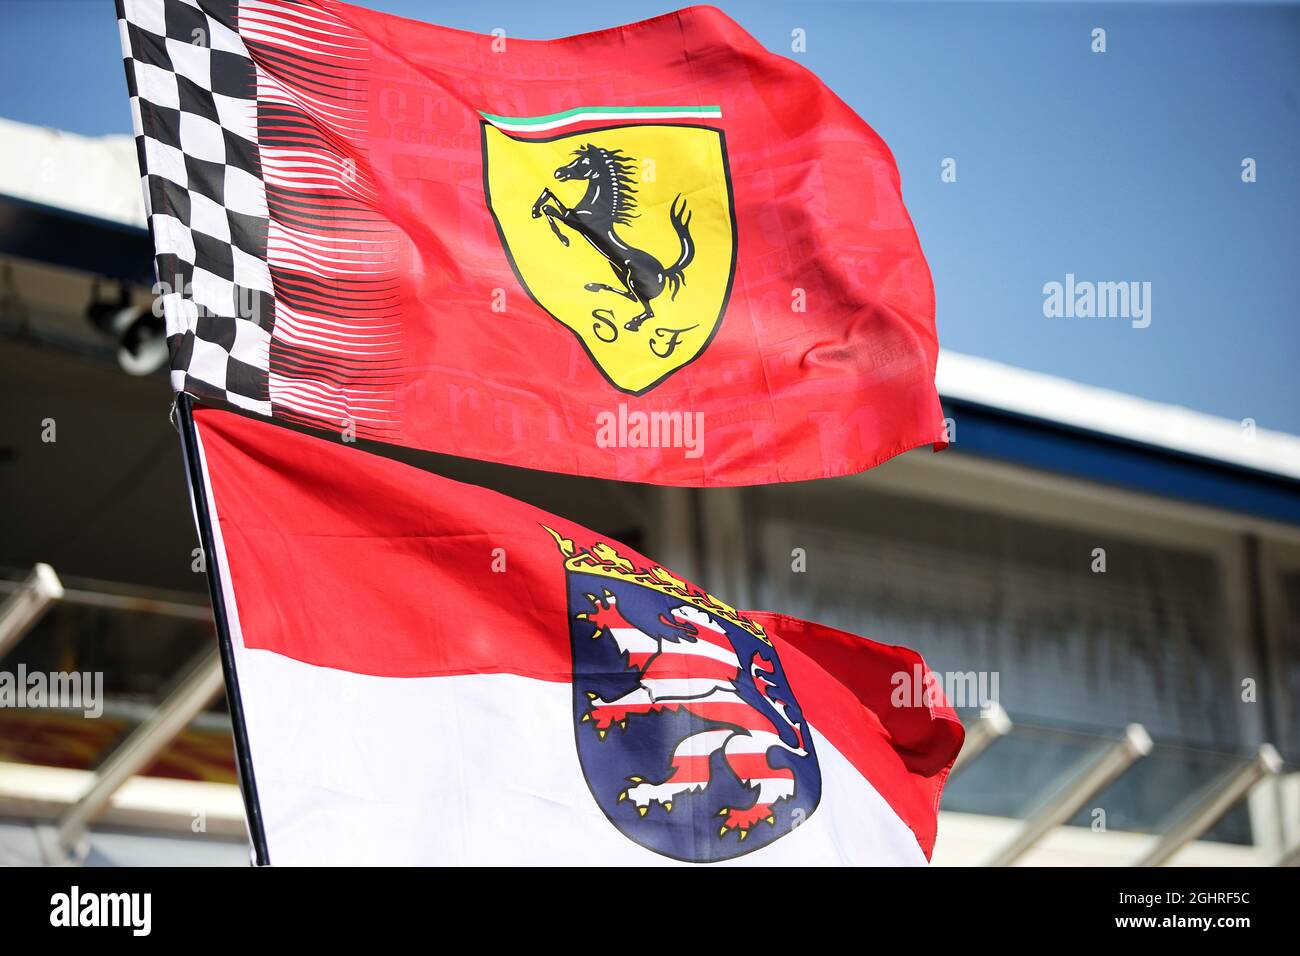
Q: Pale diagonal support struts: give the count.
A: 5